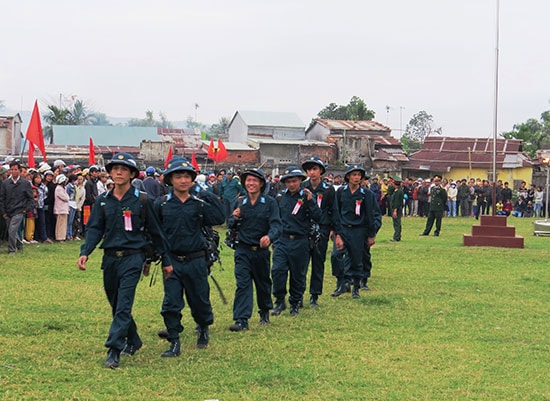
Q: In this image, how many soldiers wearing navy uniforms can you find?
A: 6